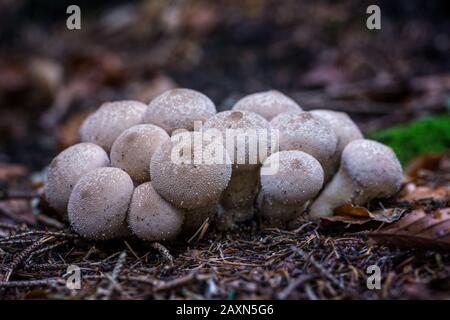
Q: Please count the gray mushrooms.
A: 13